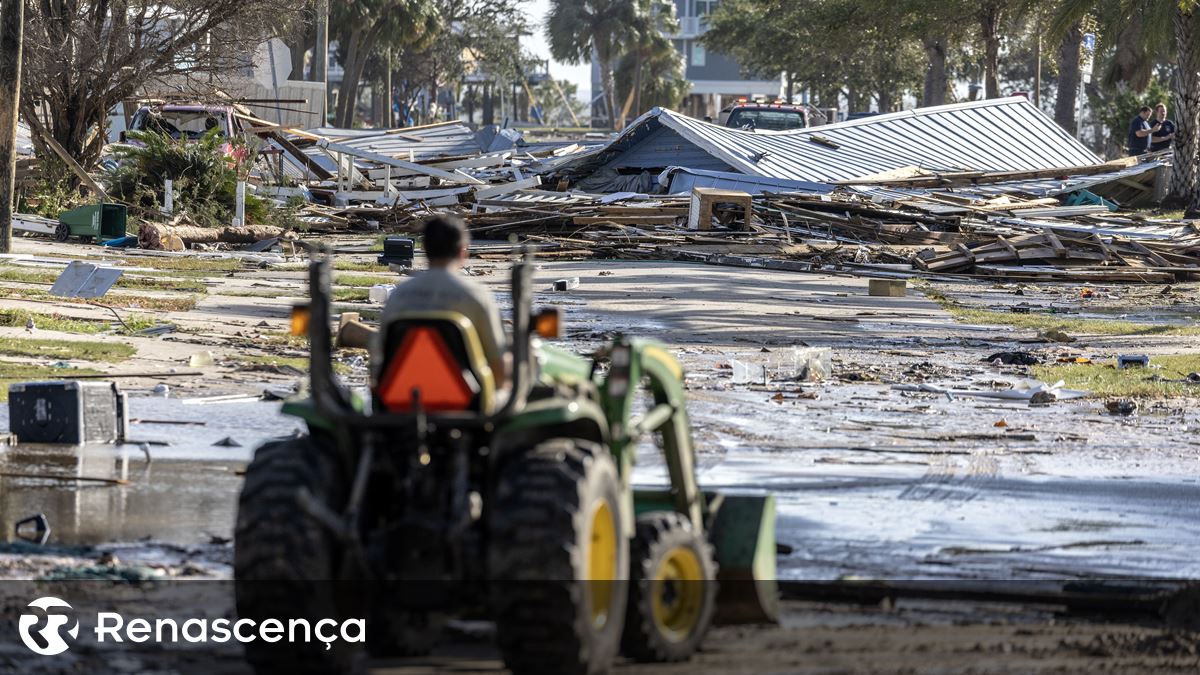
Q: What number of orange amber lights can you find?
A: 2